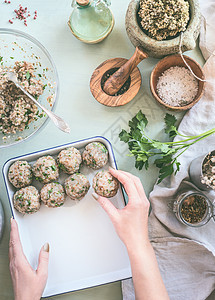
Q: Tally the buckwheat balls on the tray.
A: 8